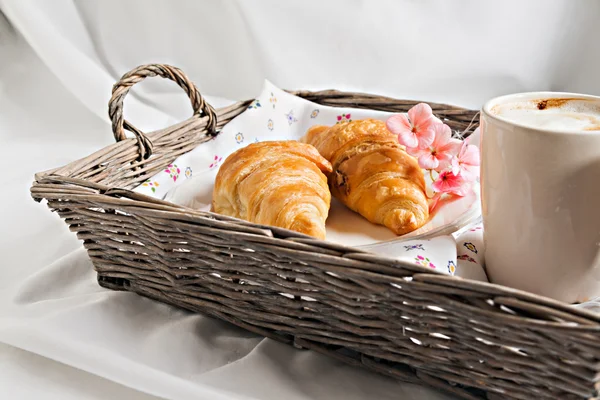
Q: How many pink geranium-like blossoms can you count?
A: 4